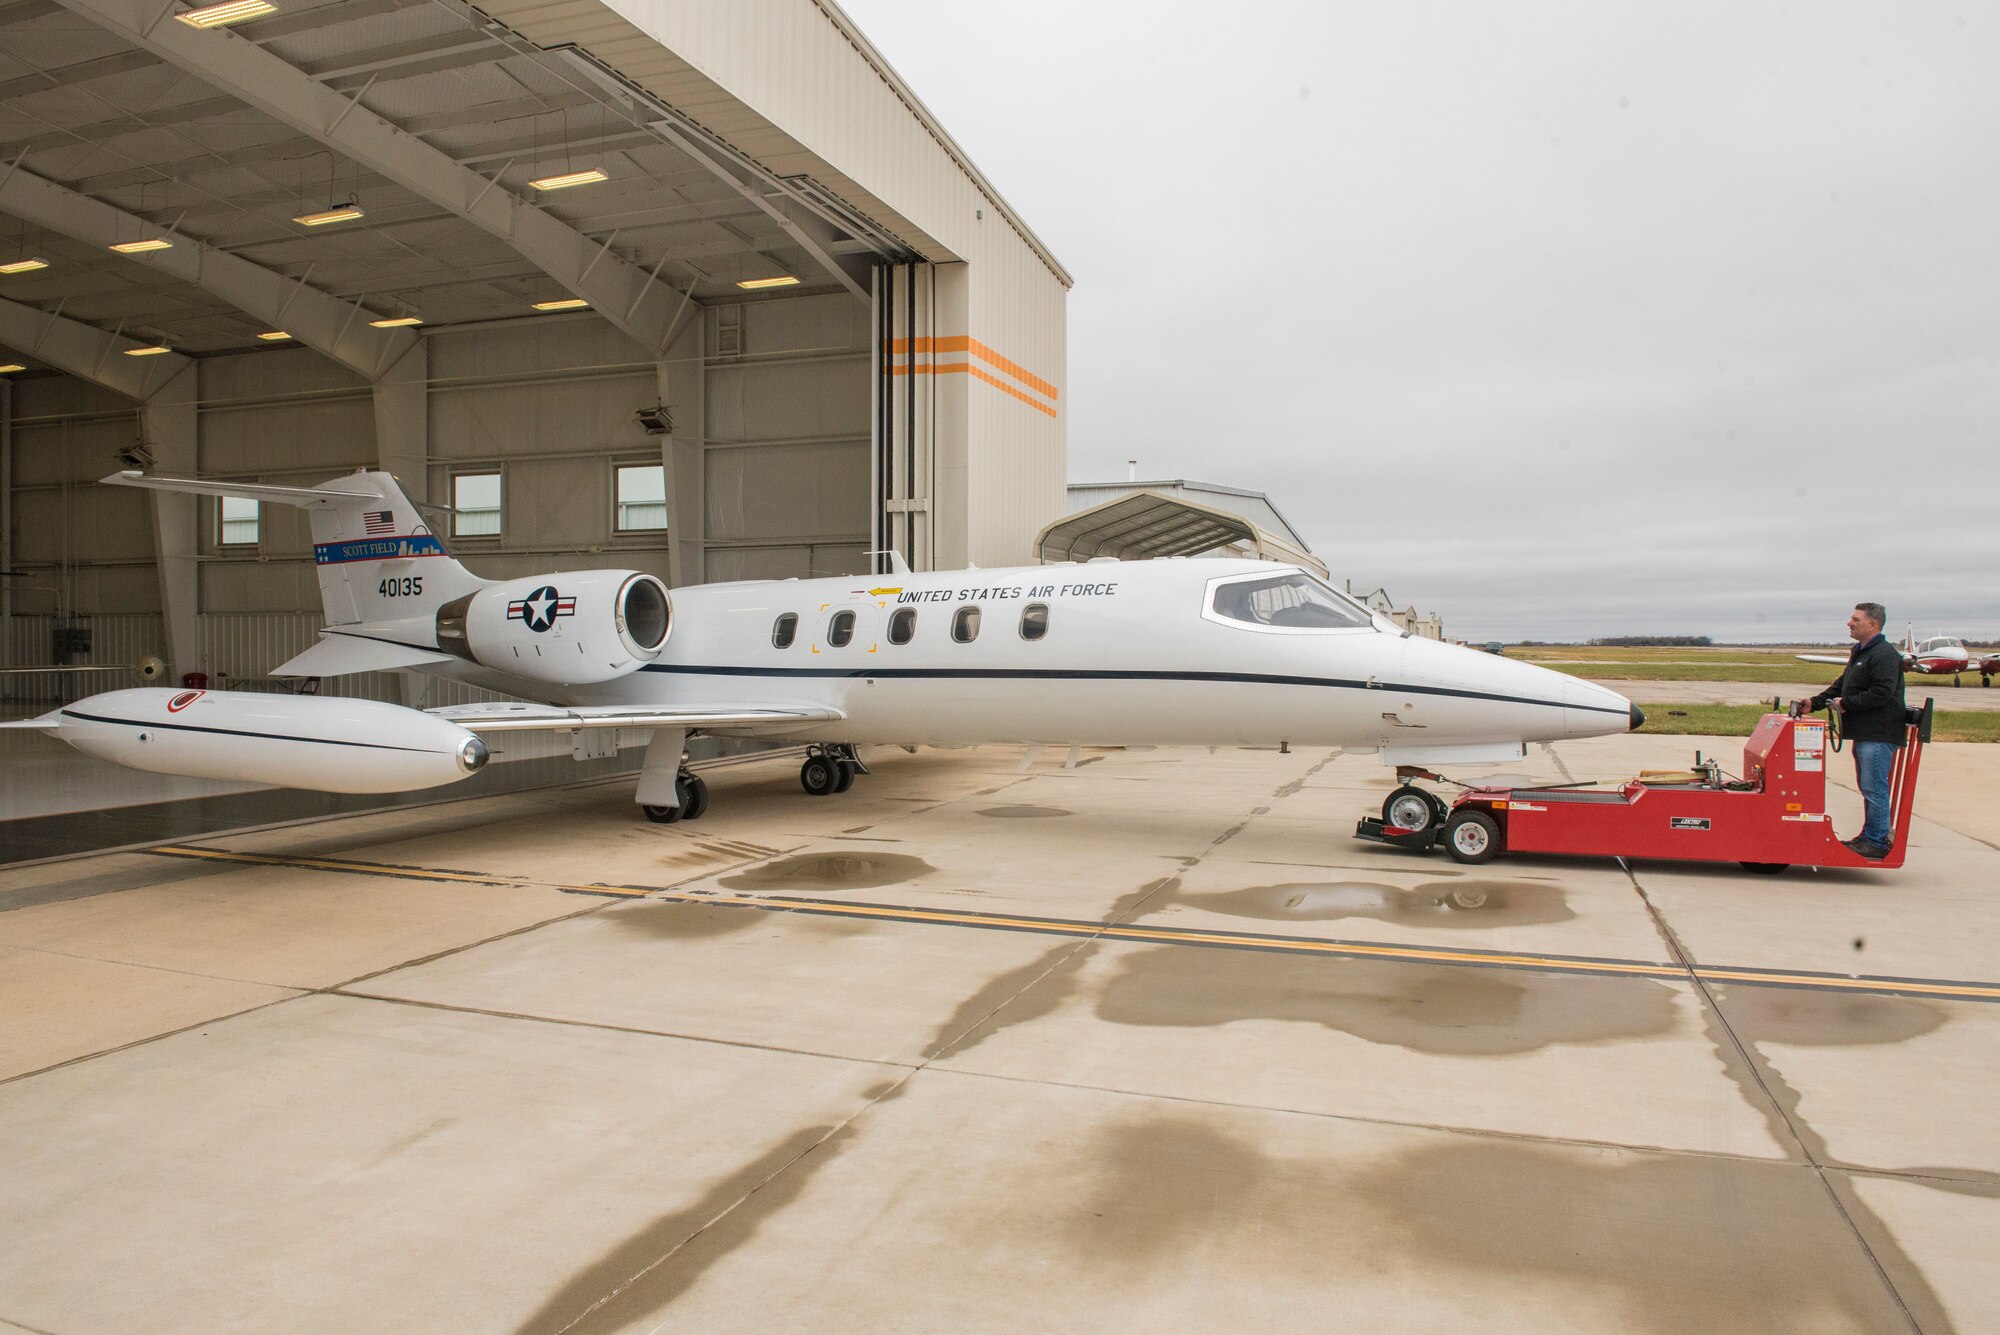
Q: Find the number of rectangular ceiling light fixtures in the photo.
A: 11